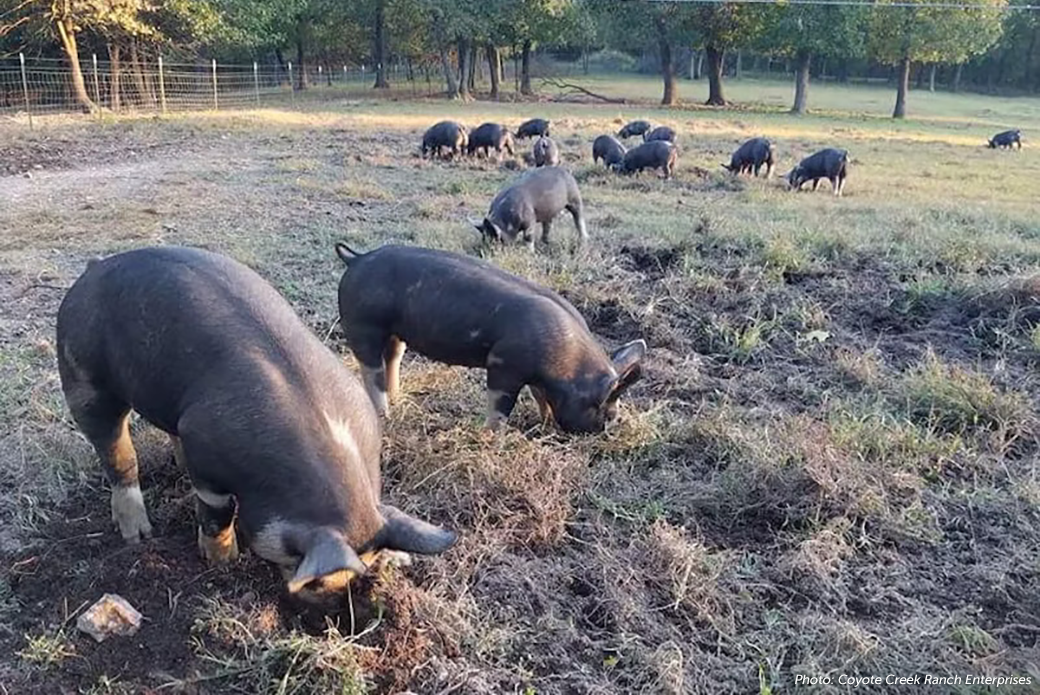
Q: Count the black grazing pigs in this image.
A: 14